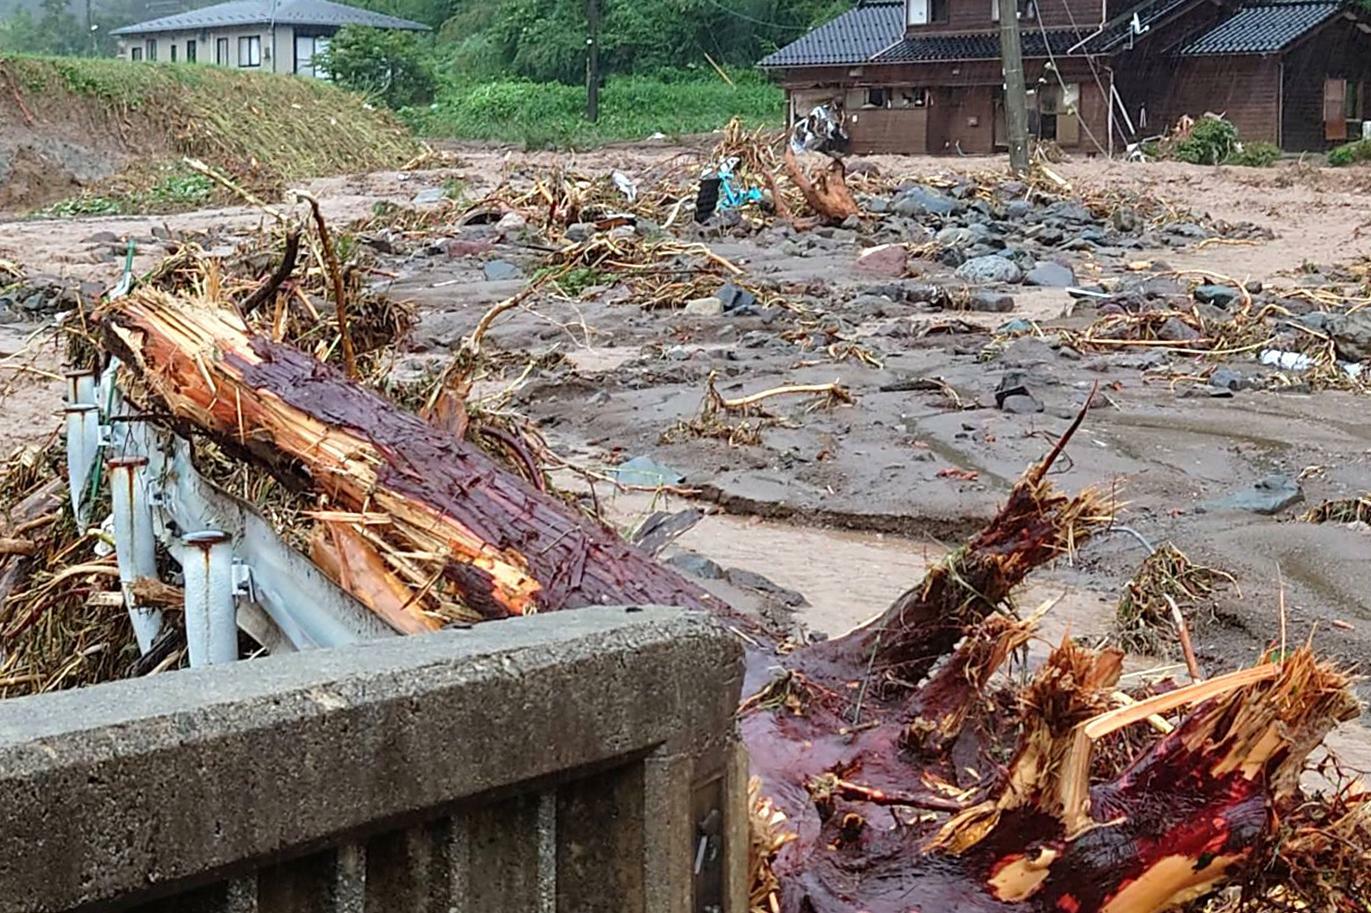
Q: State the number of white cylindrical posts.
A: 4